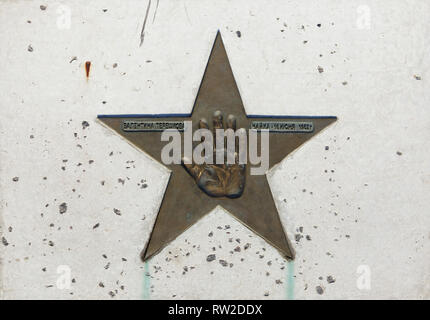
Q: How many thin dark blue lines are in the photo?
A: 2